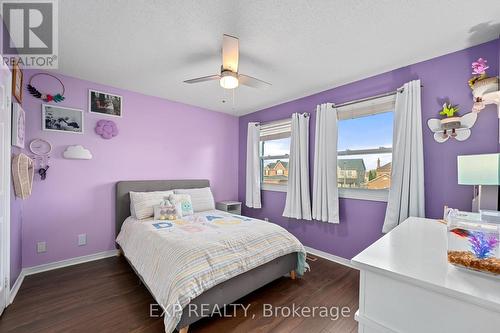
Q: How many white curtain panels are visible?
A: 4